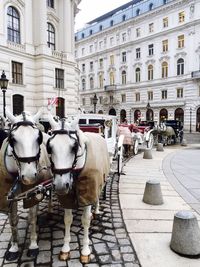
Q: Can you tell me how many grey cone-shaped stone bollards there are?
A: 4